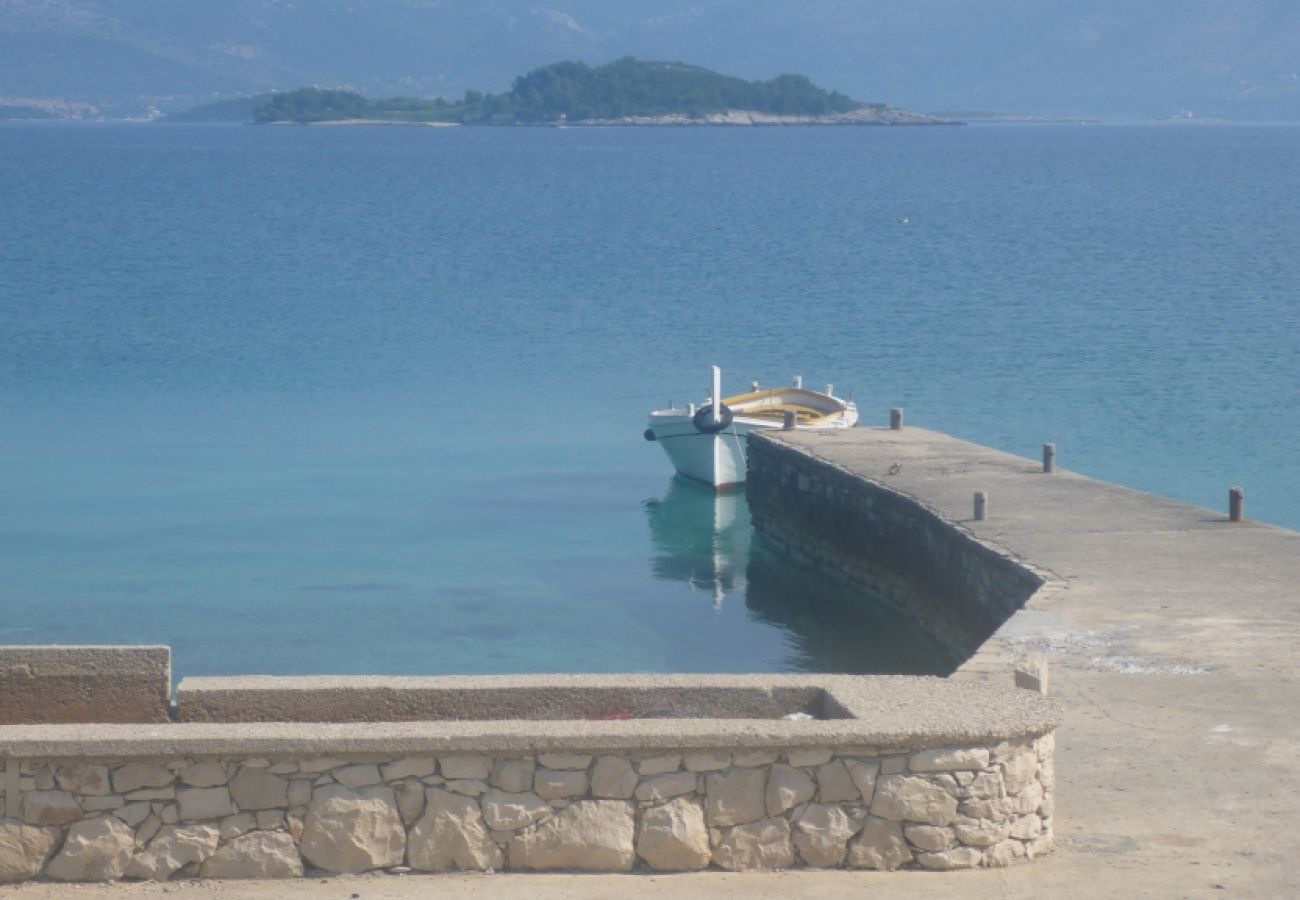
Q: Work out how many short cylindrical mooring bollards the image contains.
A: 5